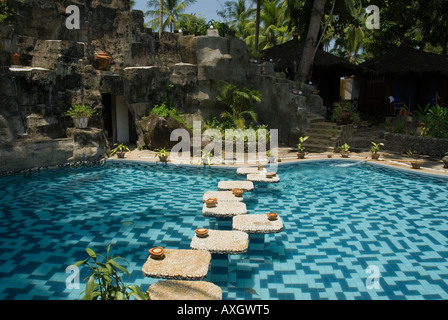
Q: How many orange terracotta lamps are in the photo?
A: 7